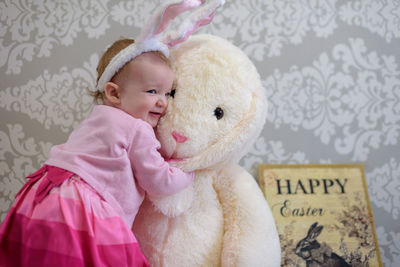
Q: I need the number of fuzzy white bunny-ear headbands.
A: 1